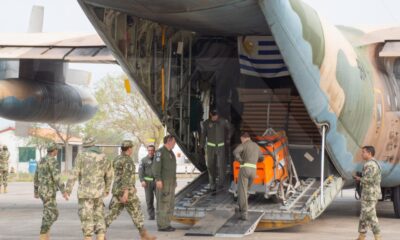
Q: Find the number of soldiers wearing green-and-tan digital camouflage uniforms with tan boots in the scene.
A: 5